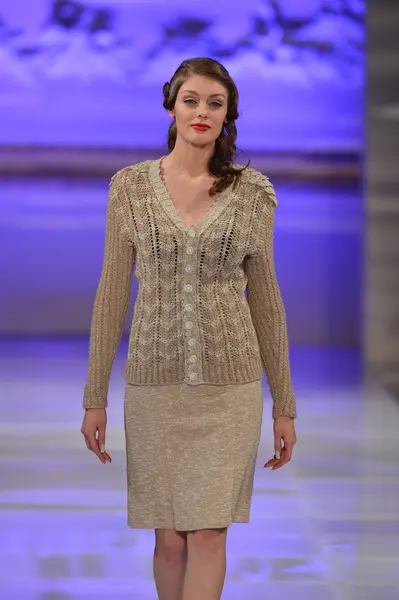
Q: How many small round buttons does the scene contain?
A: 9